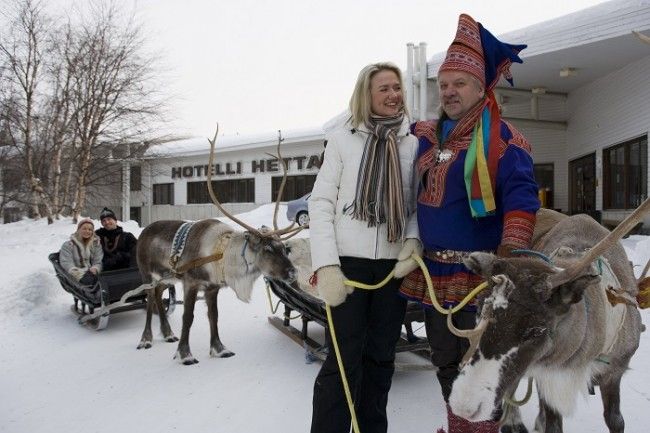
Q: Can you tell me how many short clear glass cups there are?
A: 0